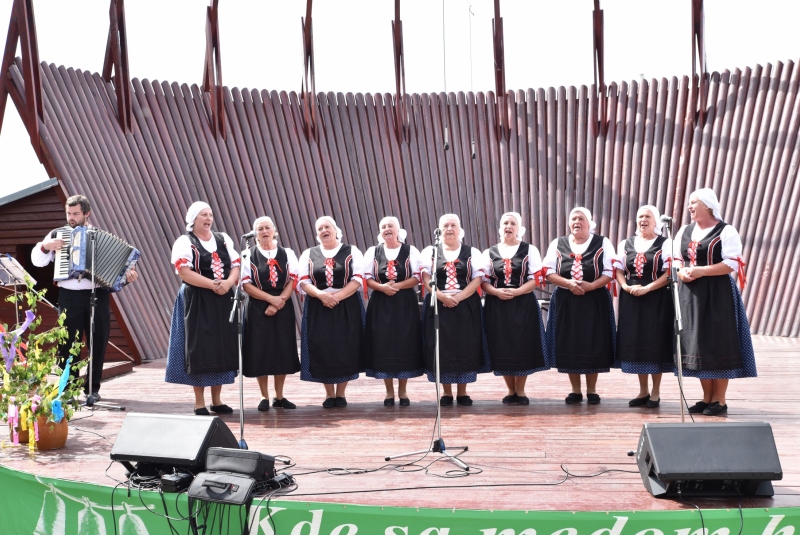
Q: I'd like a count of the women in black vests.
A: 9